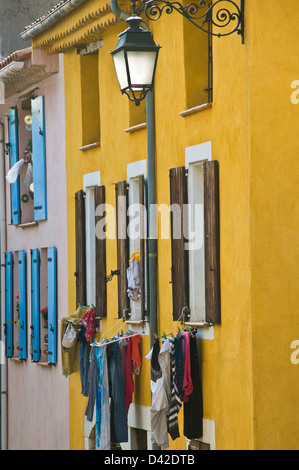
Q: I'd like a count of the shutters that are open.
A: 12